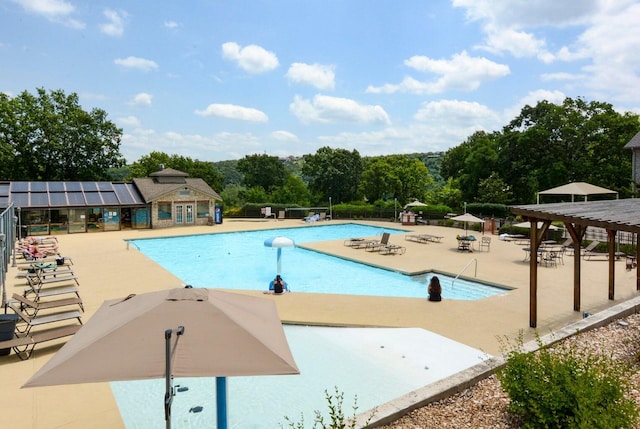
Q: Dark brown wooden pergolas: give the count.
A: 1